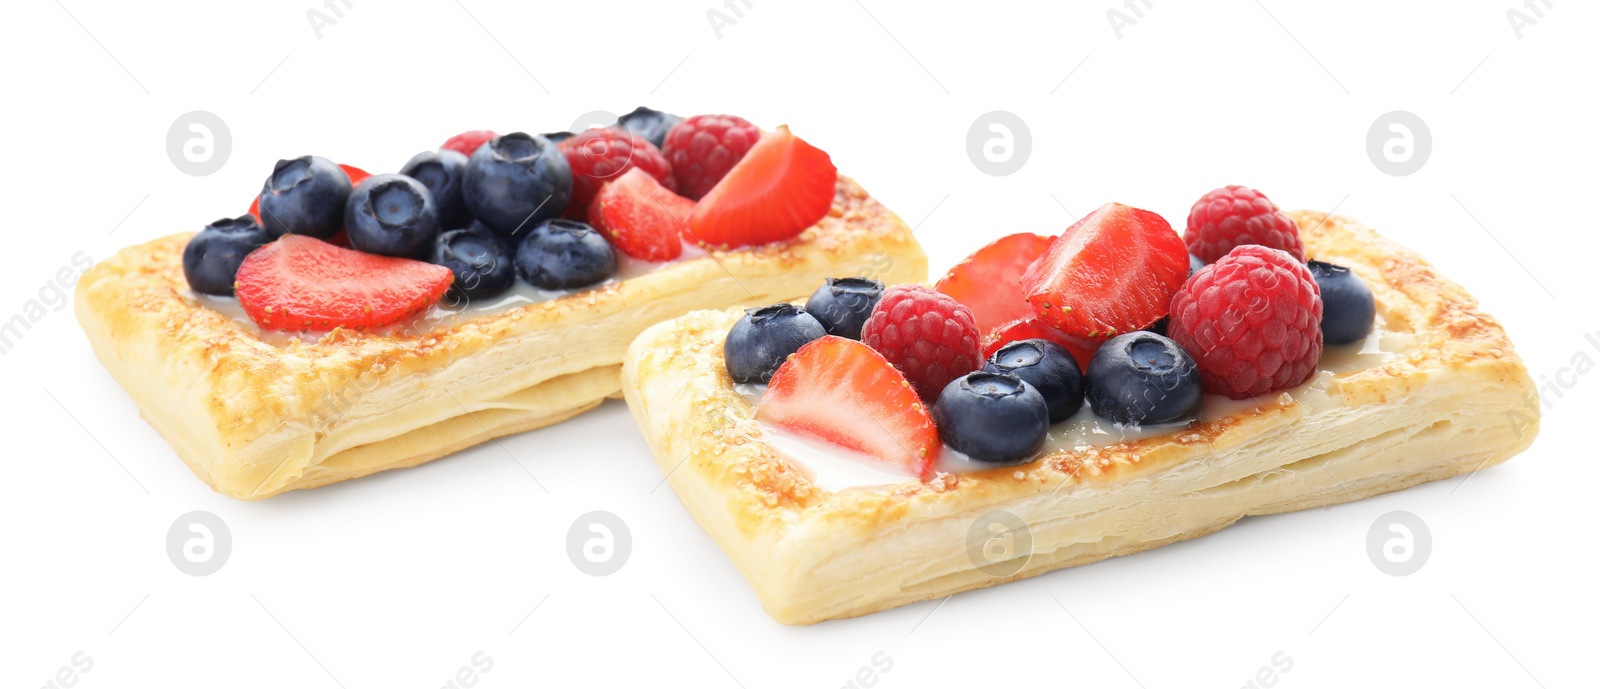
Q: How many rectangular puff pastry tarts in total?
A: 2